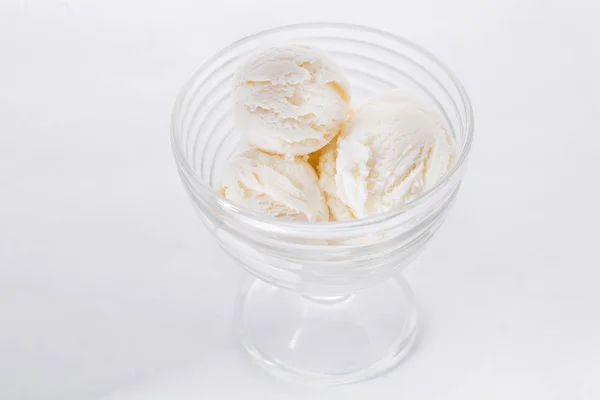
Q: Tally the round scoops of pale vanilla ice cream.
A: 3